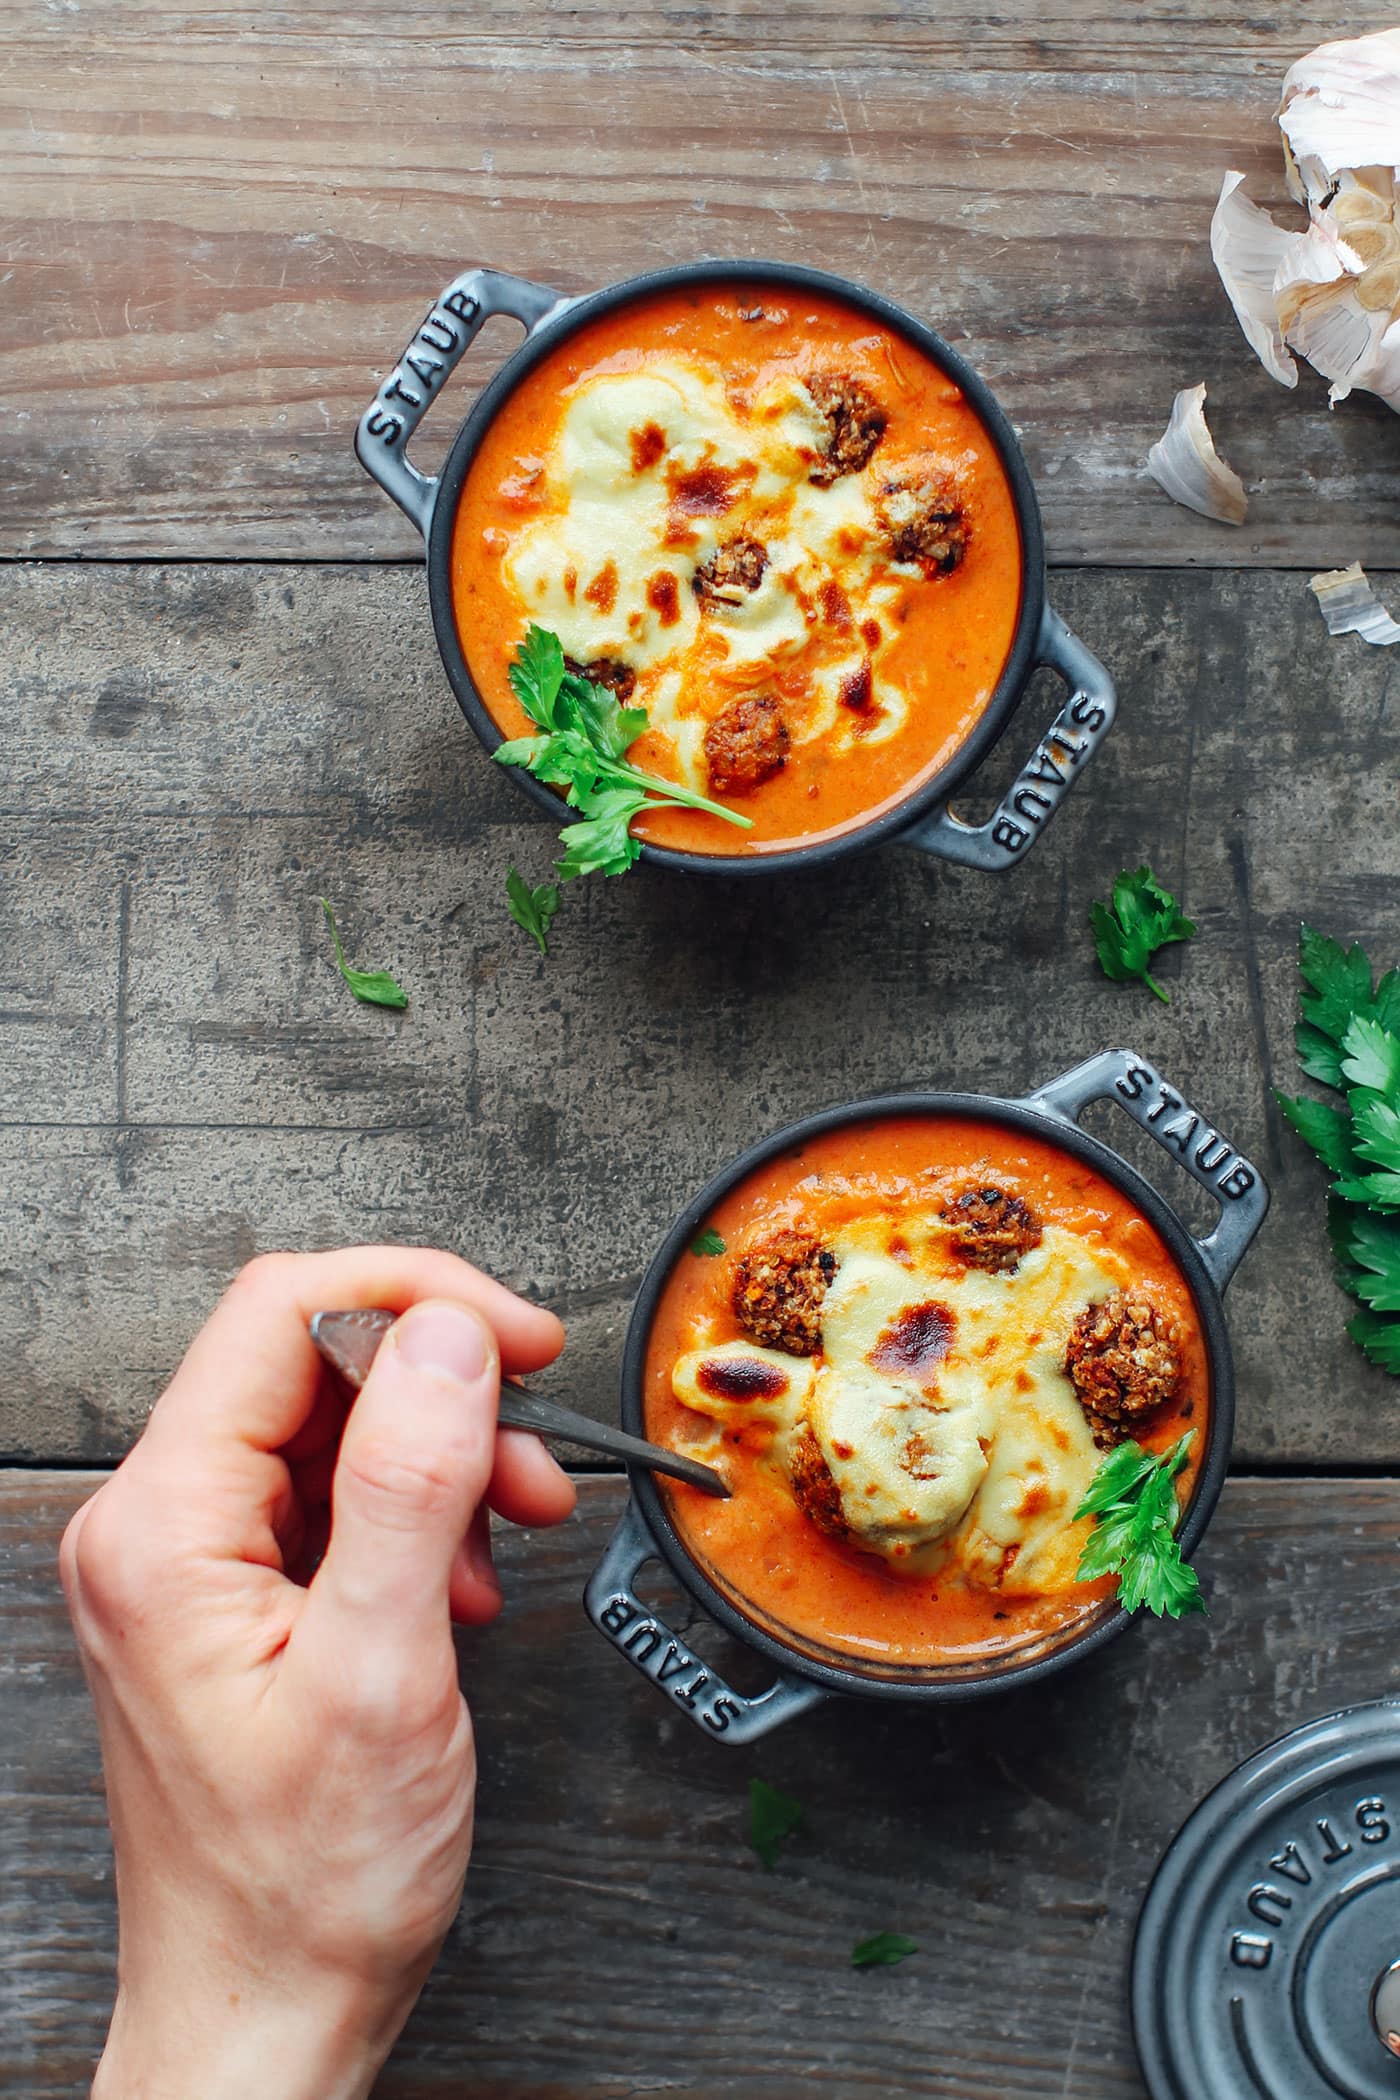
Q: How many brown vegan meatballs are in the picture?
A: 9